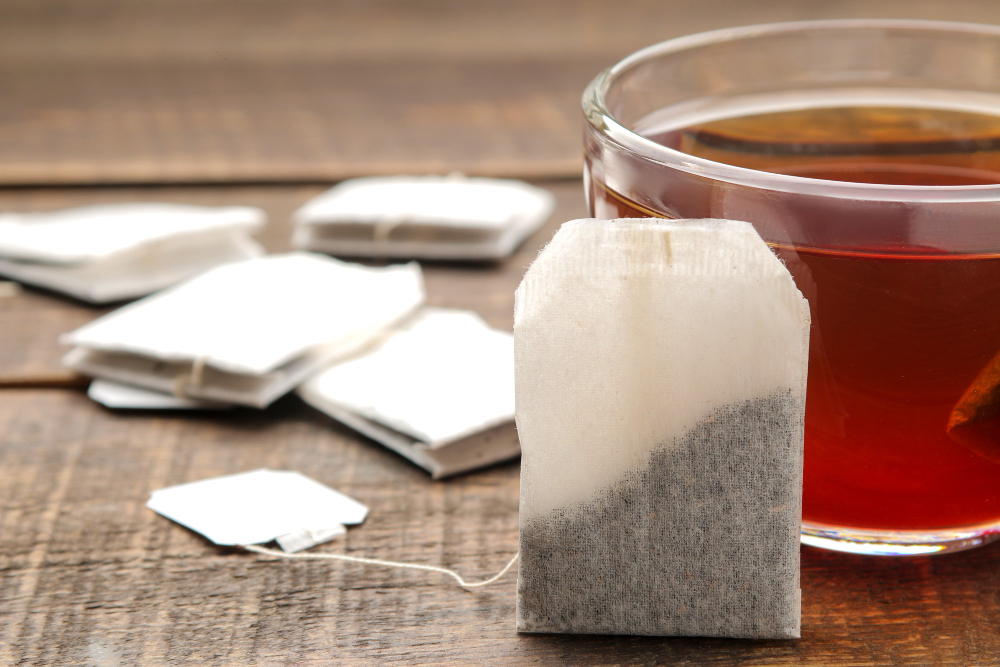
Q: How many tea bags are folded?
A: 4